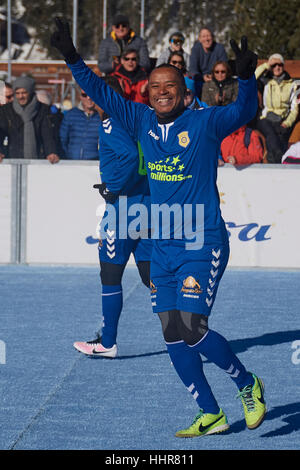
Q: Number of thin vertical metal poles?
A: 4